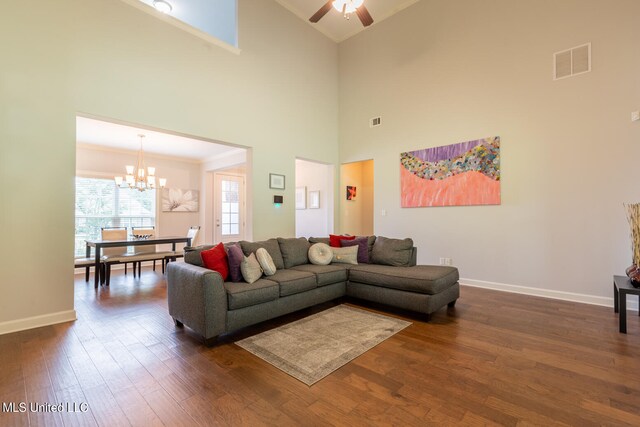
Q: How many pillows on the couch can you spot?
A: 8